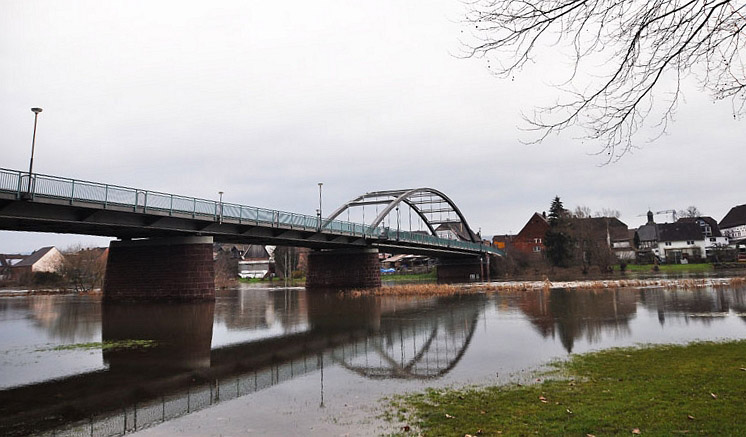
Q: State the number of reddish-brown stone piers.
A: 3